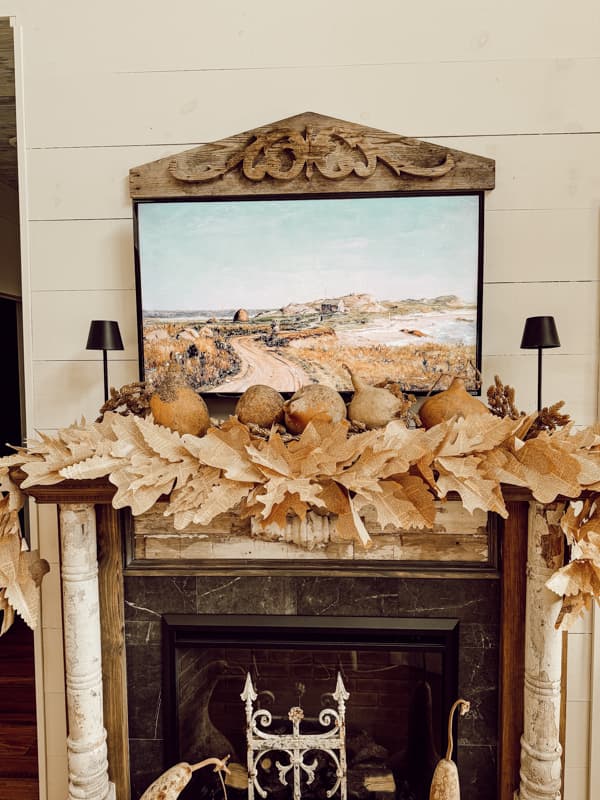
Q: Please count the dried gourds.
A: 7